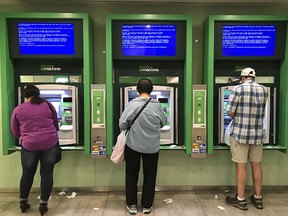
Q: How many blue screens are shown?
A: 3